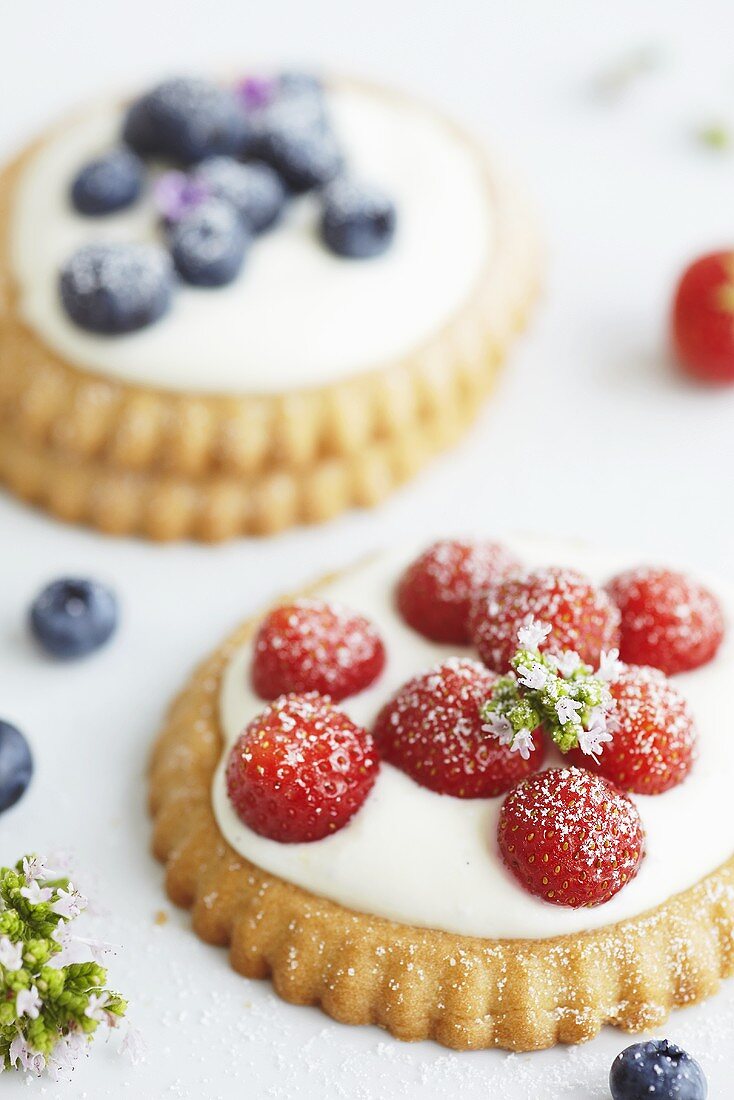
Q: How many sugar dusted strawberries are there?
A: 8